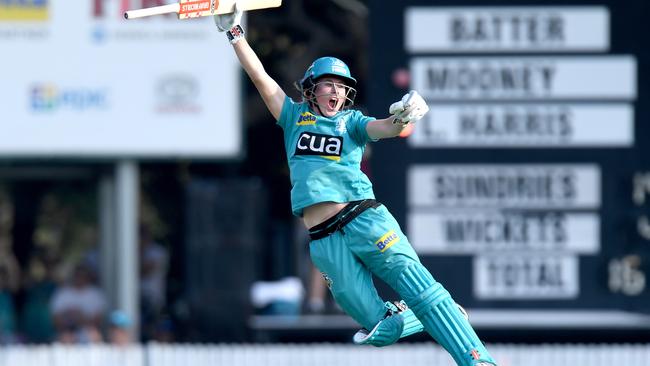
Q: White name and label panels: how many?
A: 6